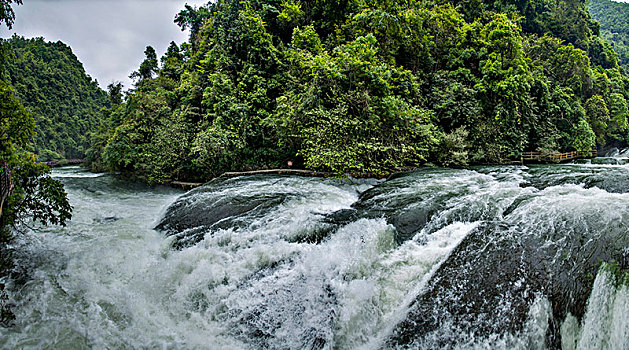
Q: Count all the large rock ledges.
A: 3